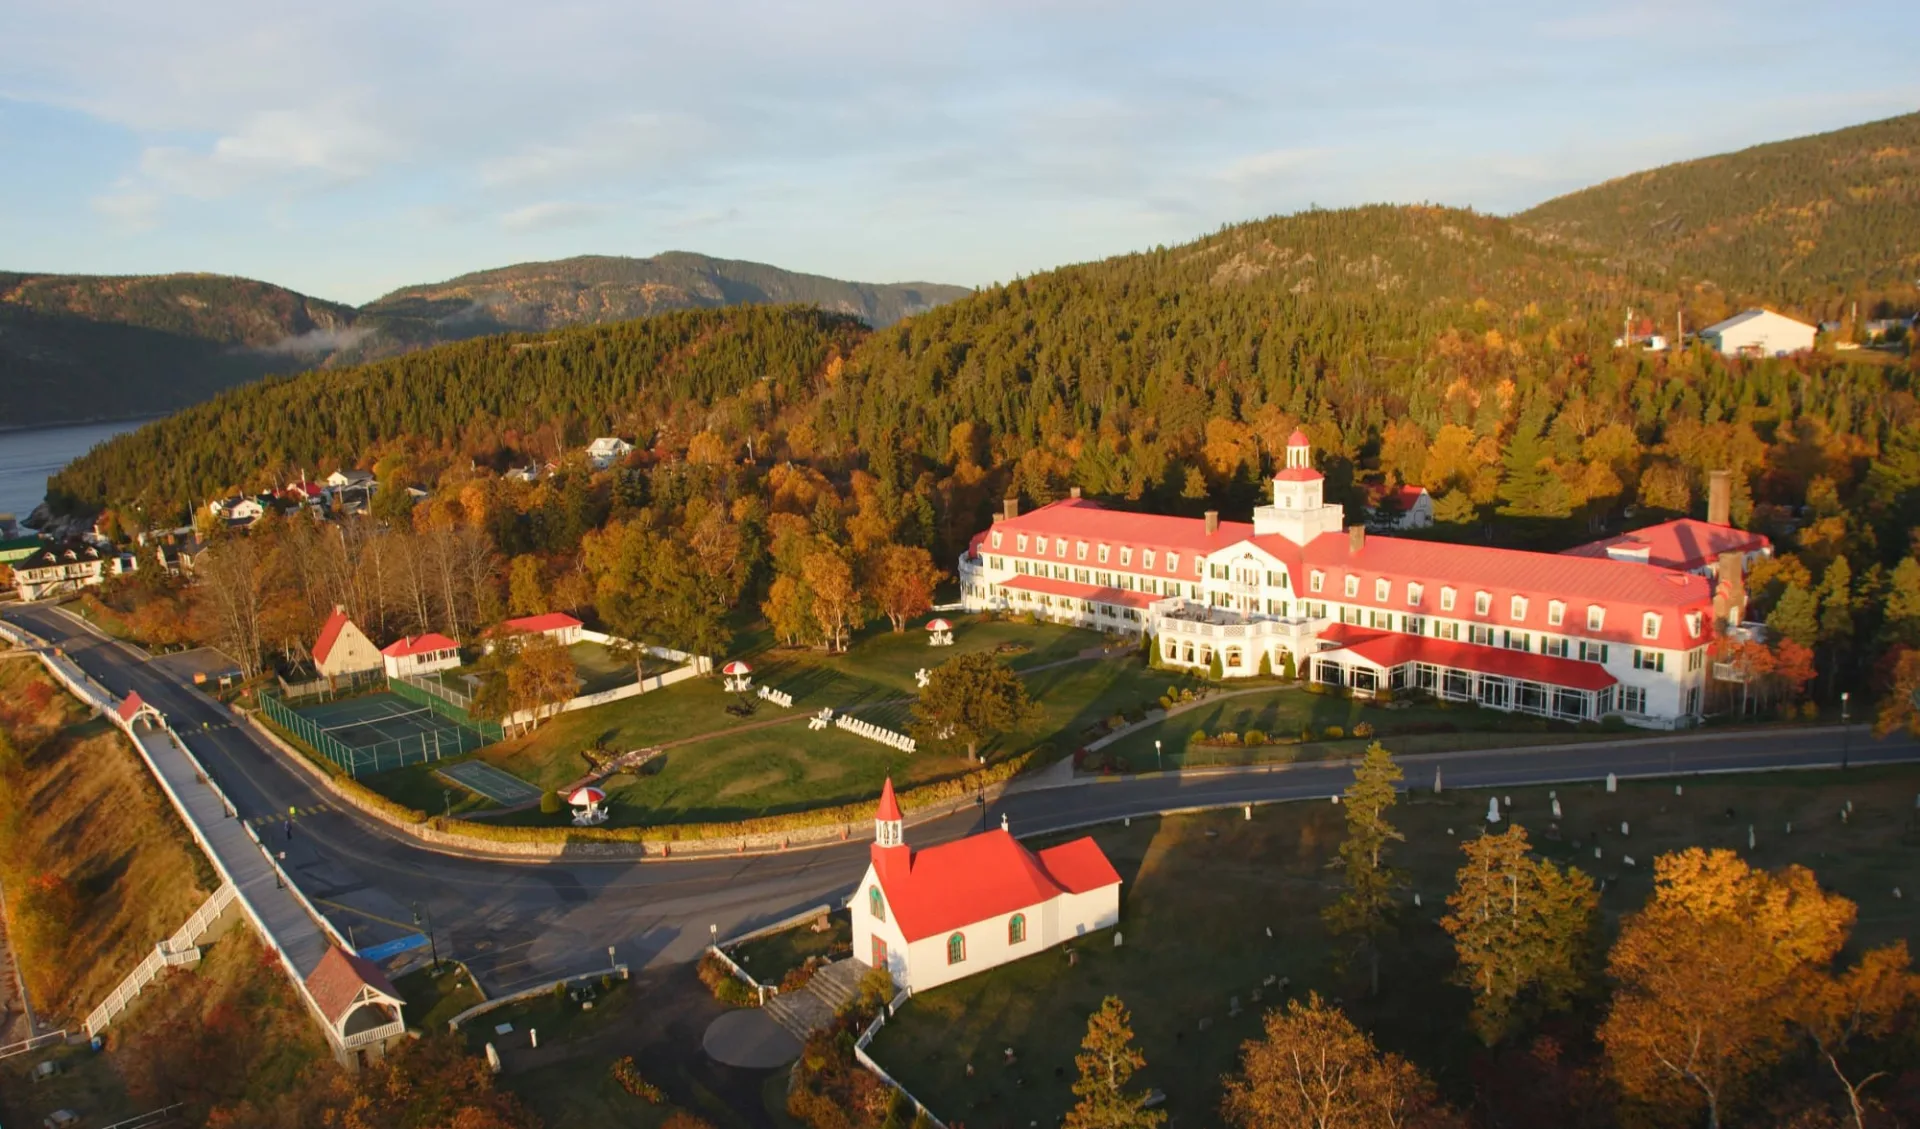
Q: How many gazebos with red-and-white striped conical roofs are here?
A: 3